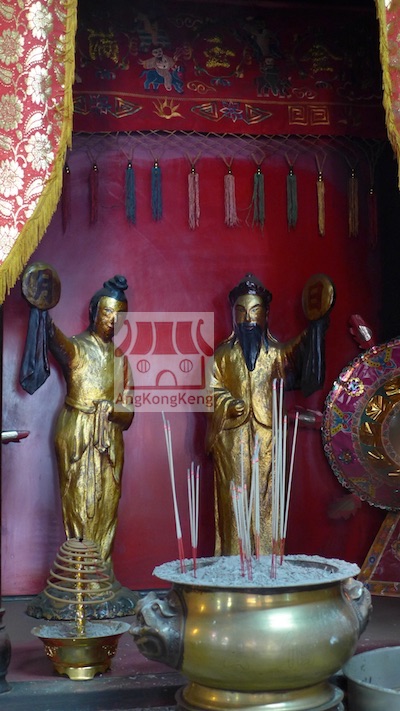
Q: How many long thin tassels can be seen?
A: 11